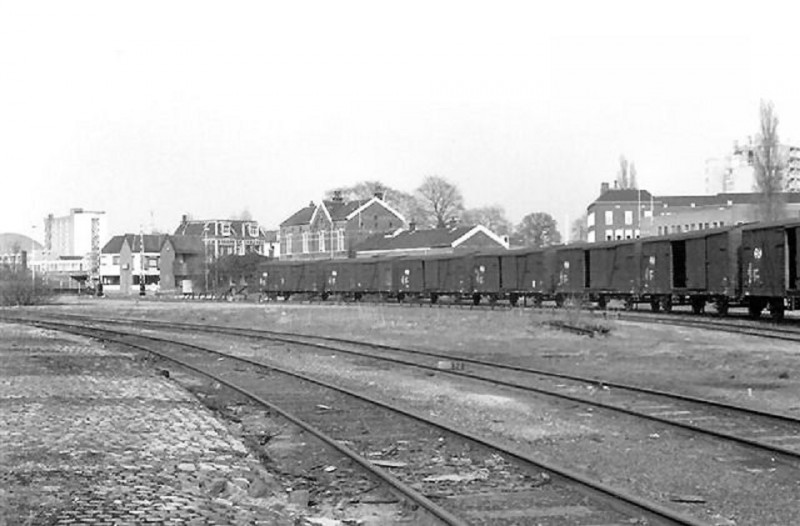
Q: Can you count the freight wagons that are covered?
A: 7